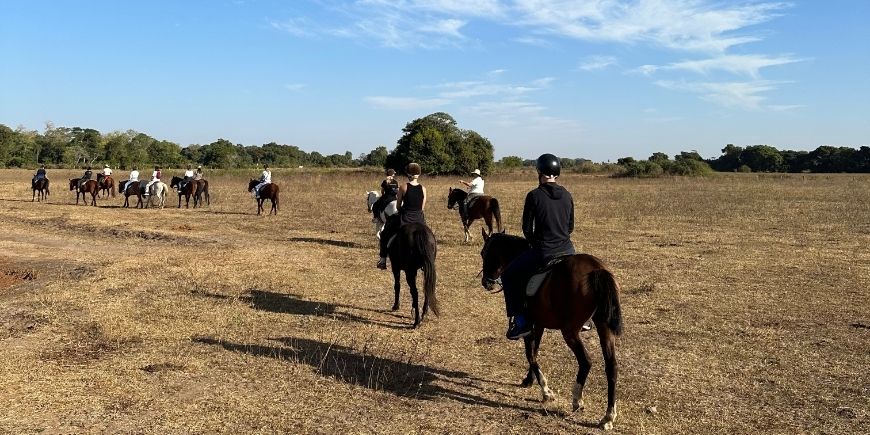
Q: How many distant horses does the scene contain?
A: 8